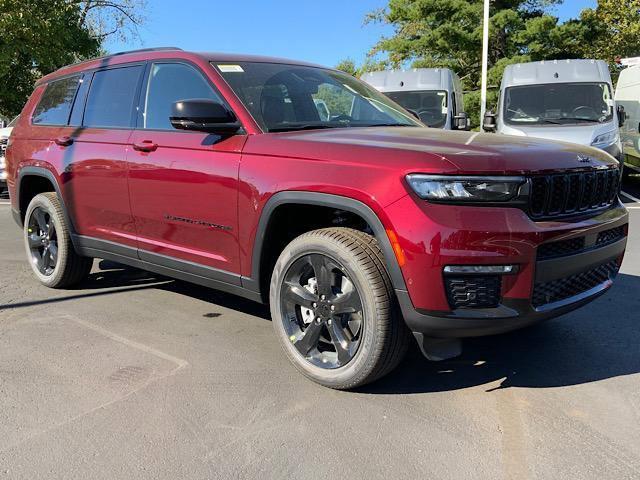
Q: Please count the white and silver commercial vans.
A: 3